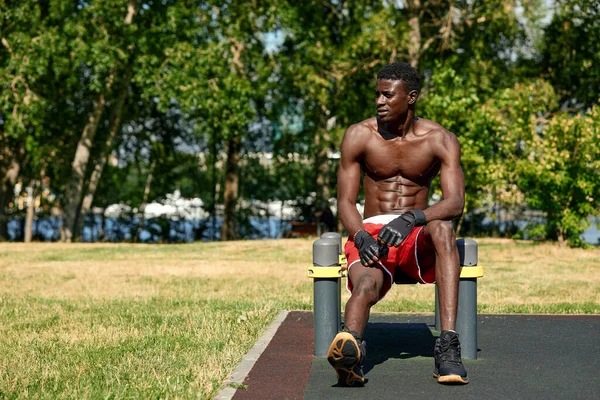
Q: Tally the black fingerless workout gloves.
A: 2